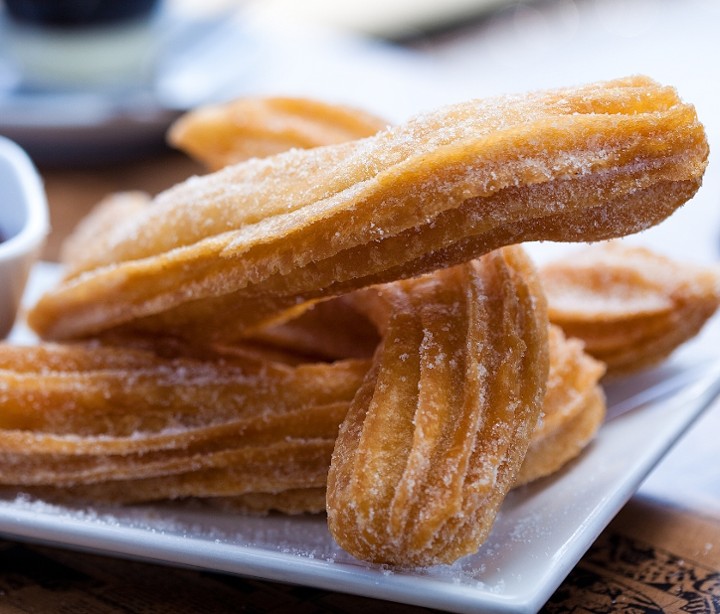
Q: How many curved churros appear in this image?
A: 1